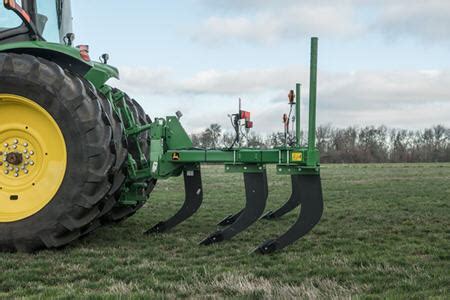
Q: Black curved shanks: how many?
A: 5